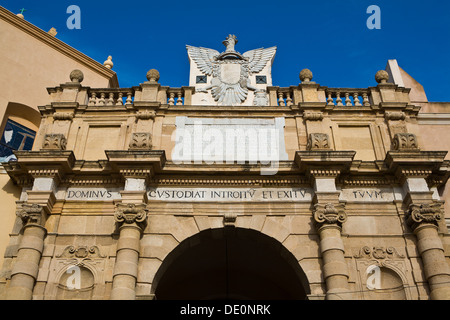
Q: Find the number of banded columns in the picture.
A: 4